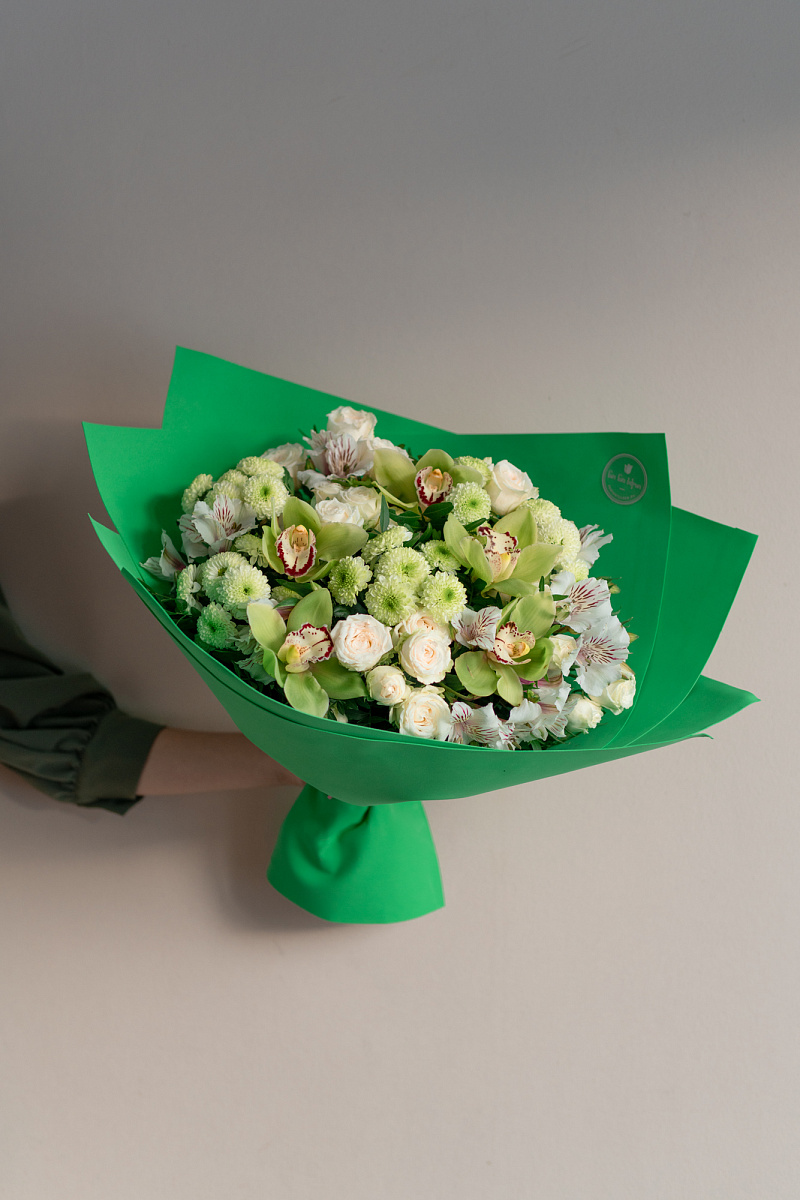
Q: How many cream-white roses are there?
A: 15